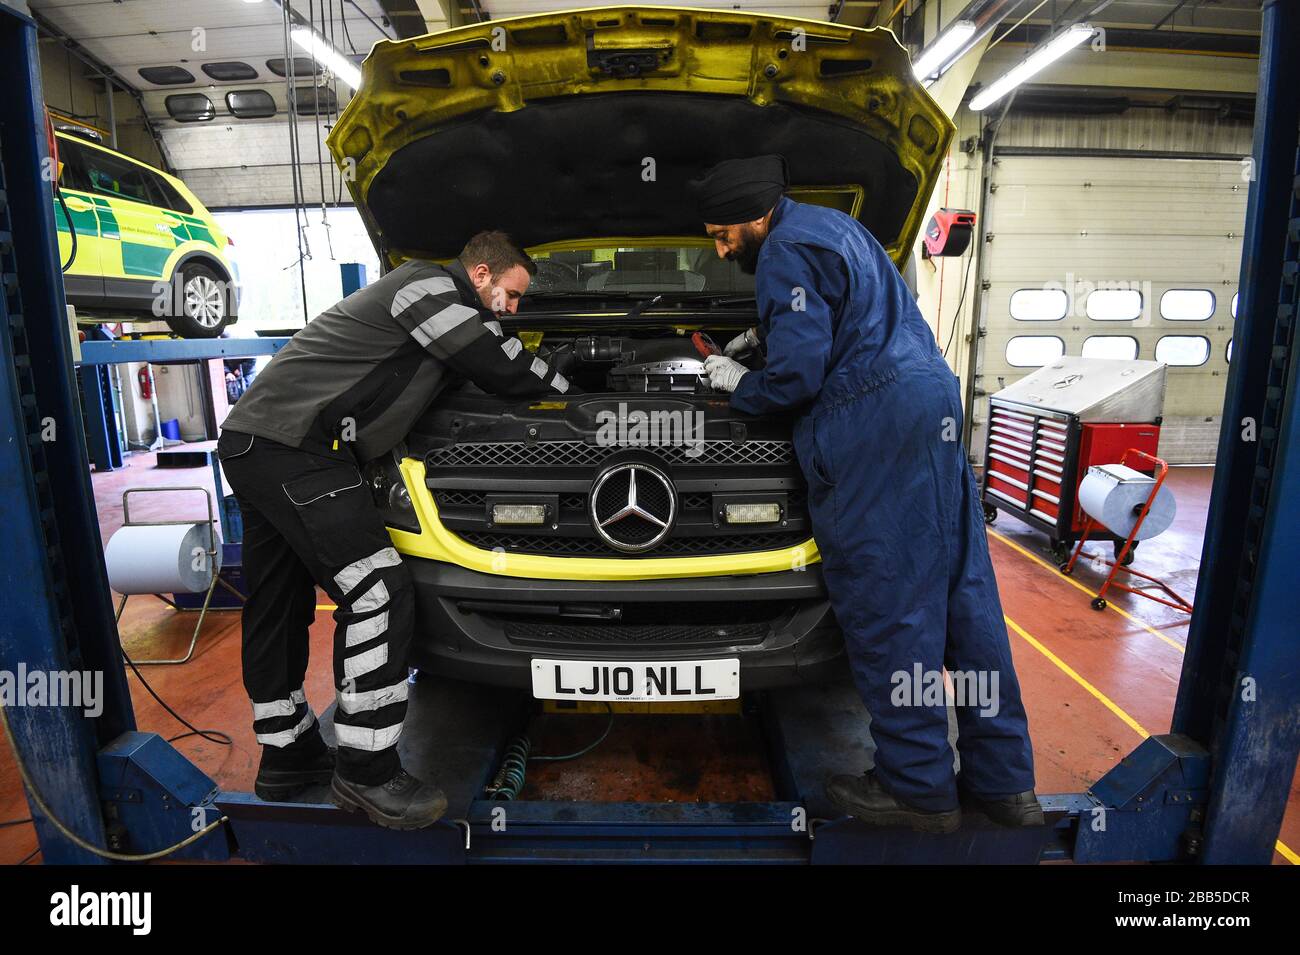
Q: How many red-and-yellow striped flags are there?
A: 0